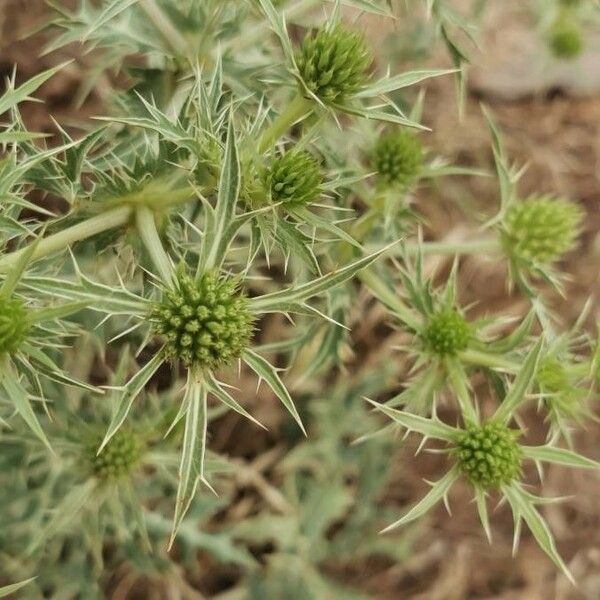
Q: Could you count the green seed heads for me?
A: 11